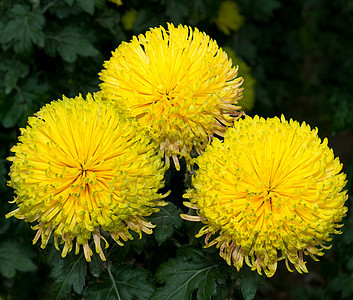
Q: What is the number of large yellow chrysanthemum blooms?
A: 3